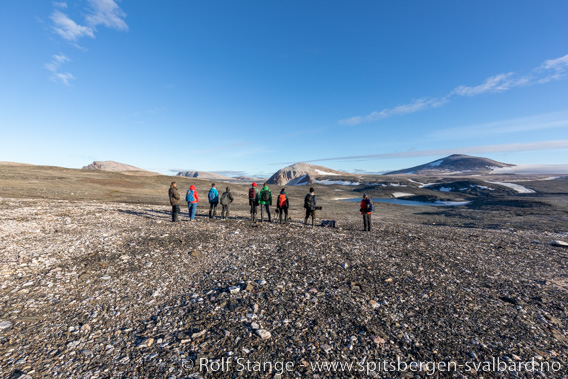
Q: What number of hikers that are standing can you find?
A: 9